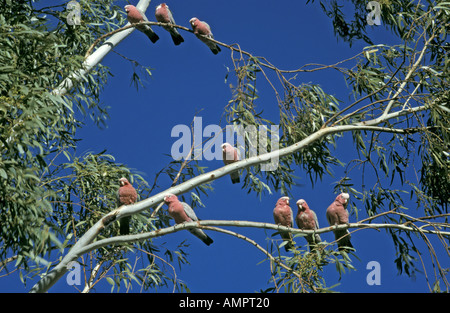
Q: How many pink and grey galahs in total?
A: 9